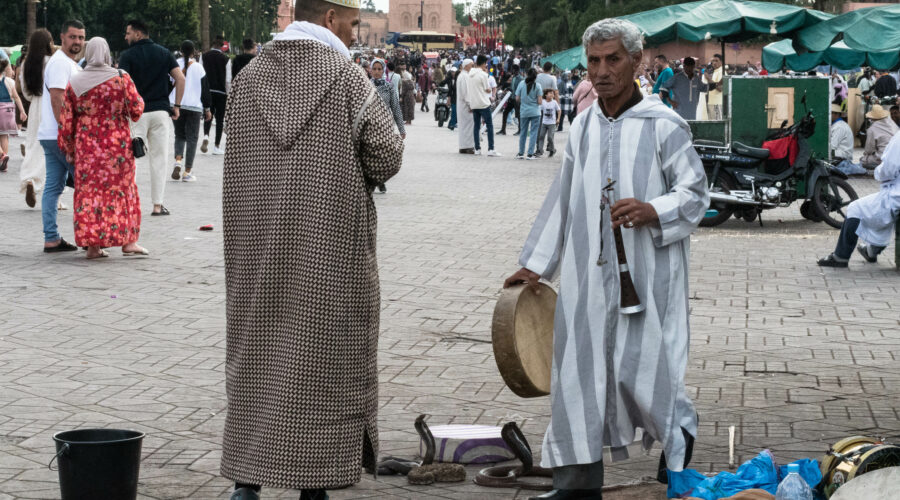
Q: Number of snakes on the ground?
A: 3